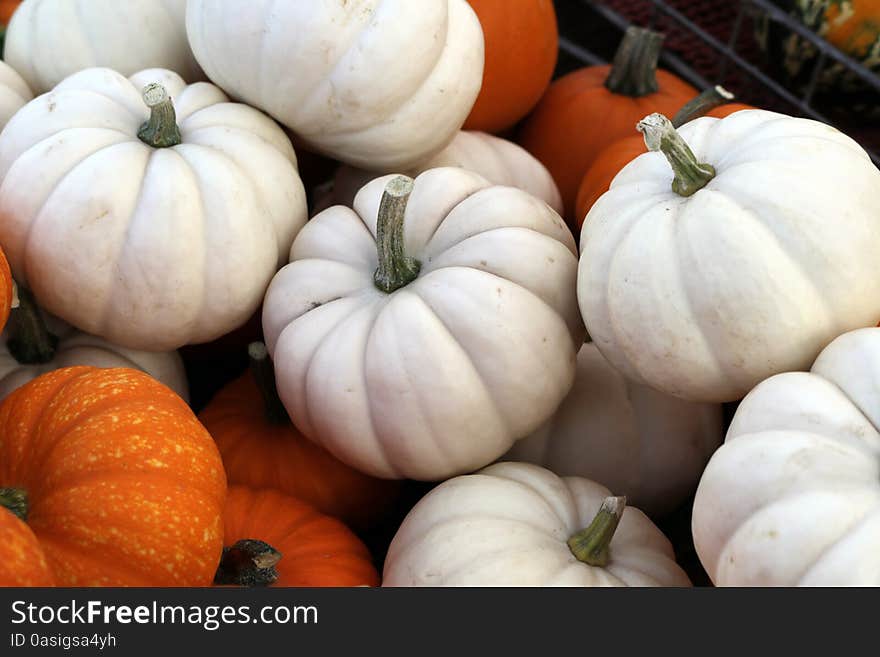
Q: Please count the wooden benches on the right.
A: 0